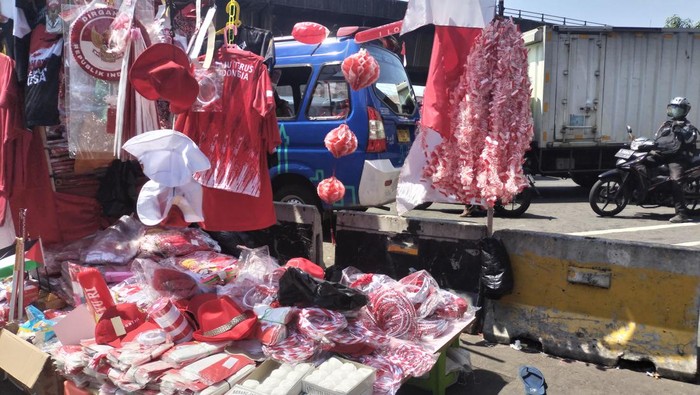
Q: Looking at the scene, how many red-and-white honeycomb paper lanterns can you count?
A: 3